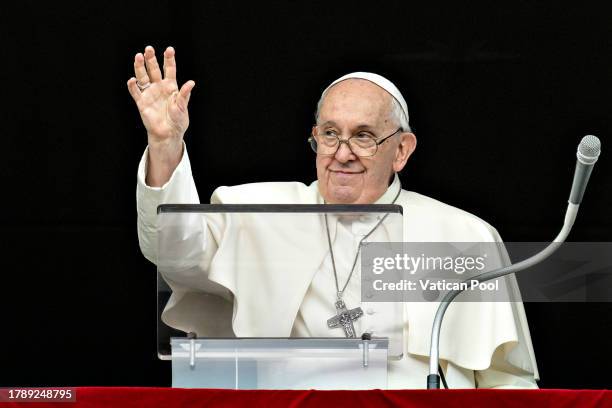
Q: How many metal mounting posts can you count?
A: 2